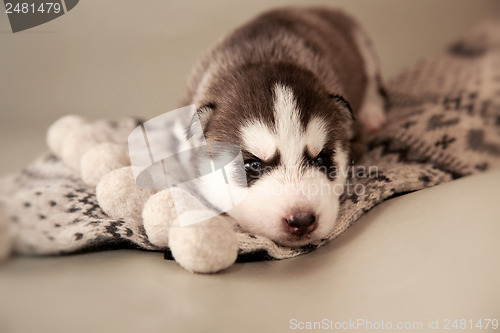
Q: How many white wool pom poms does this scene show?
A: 6